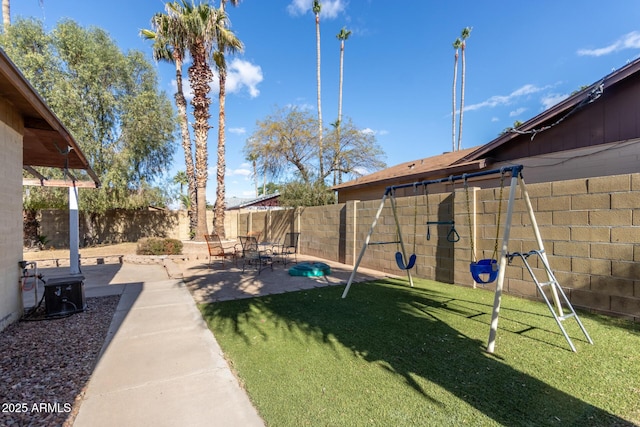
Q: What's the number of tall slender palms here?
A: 4